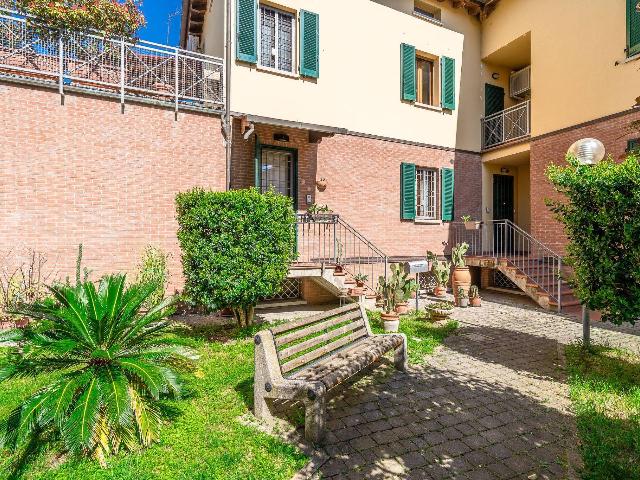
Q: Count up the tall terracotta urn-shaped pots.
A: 1